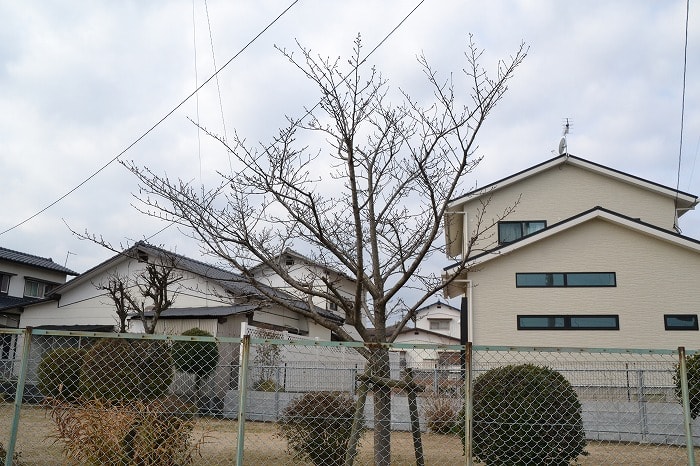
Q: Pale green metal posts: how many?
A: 4